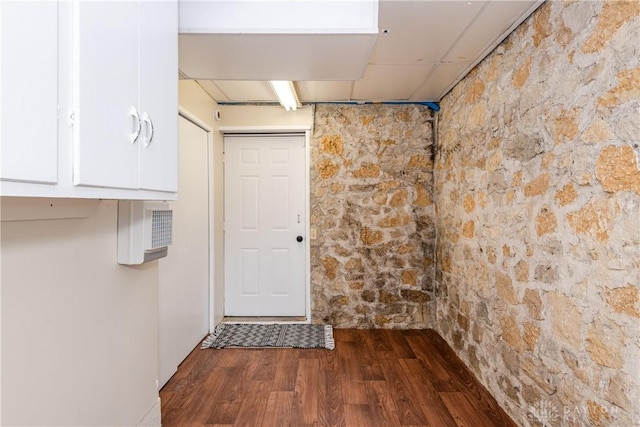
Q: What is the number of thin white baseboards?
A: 1